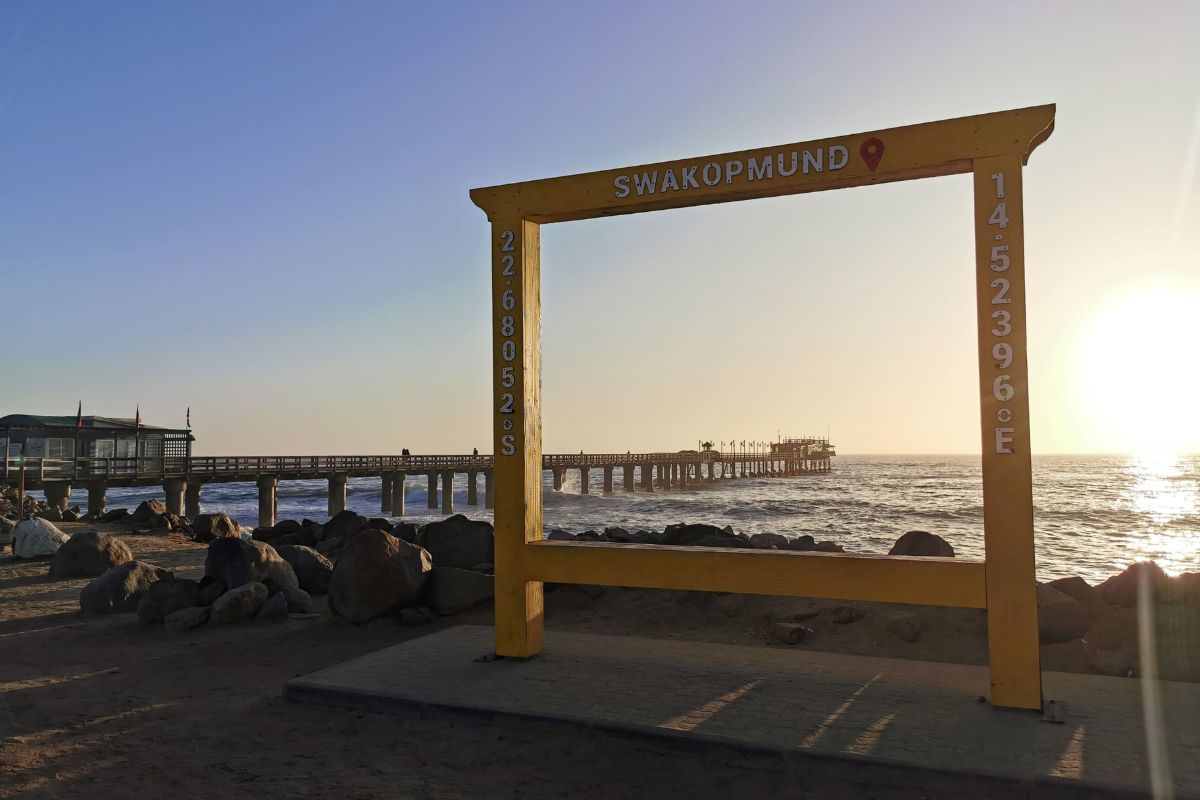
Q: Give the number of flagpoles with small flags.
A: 3